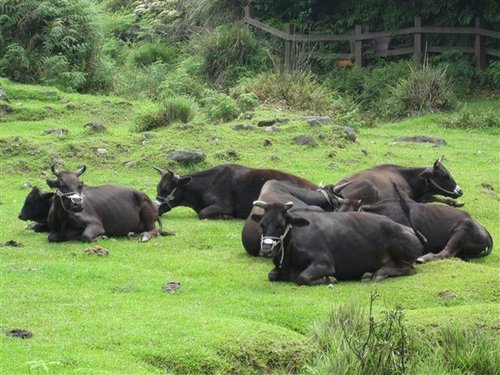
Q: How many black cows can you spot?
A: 7